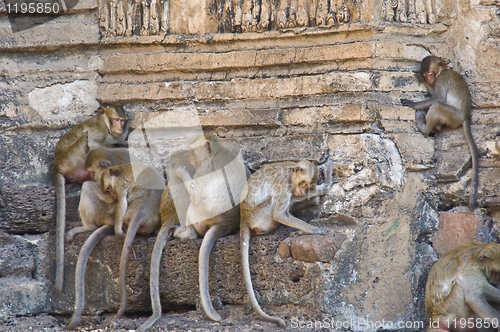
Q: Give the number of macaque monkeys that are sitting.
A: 8